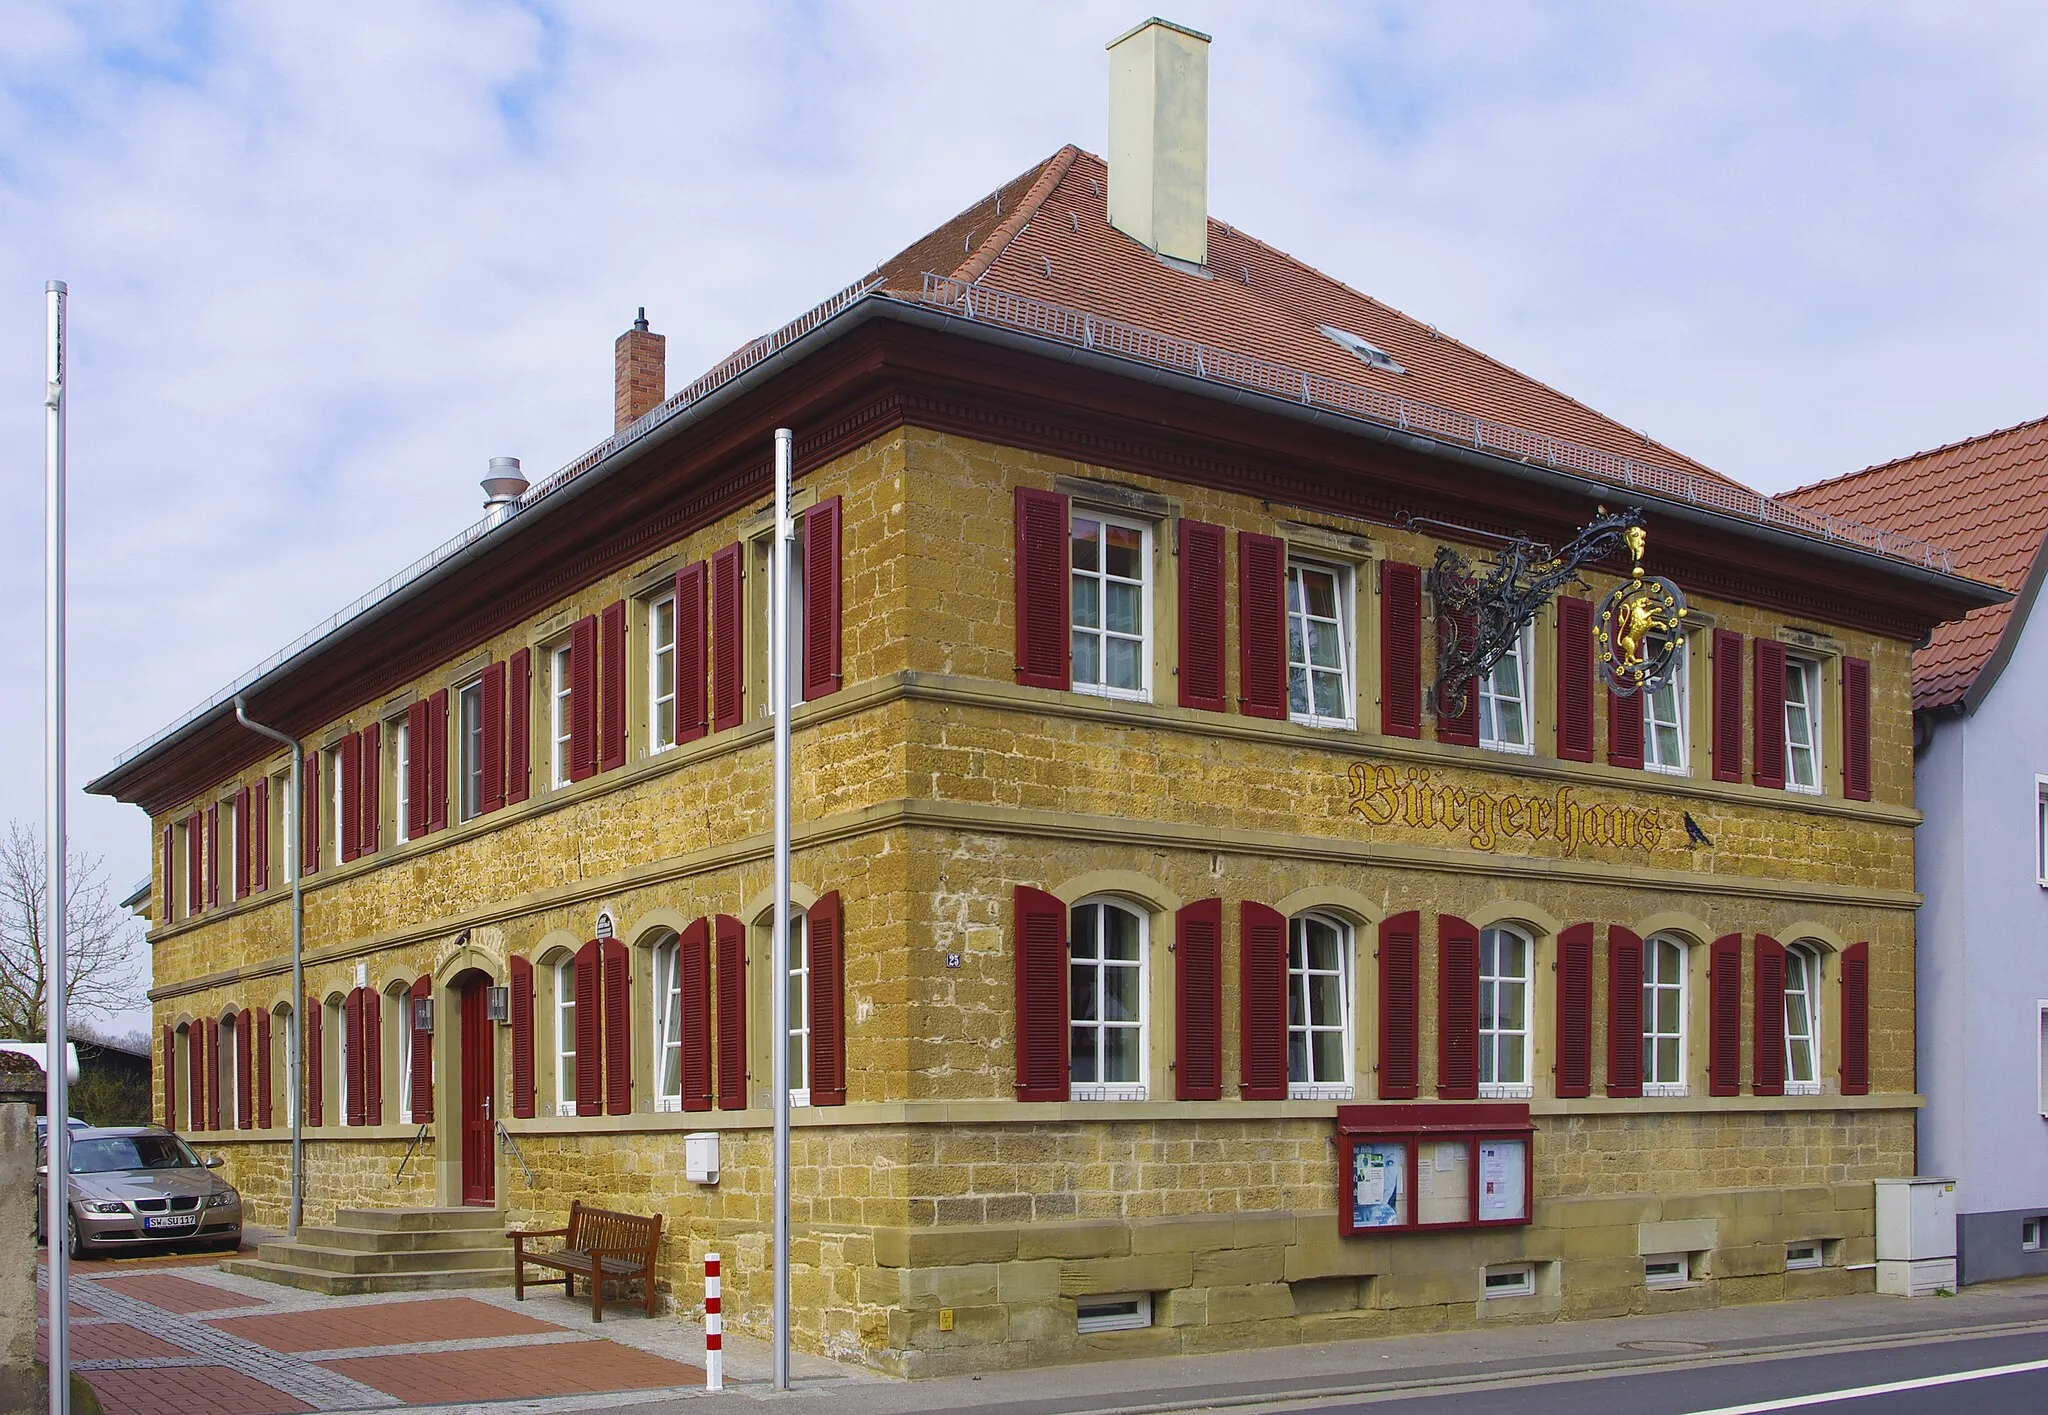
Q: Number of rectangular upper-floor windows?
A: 14